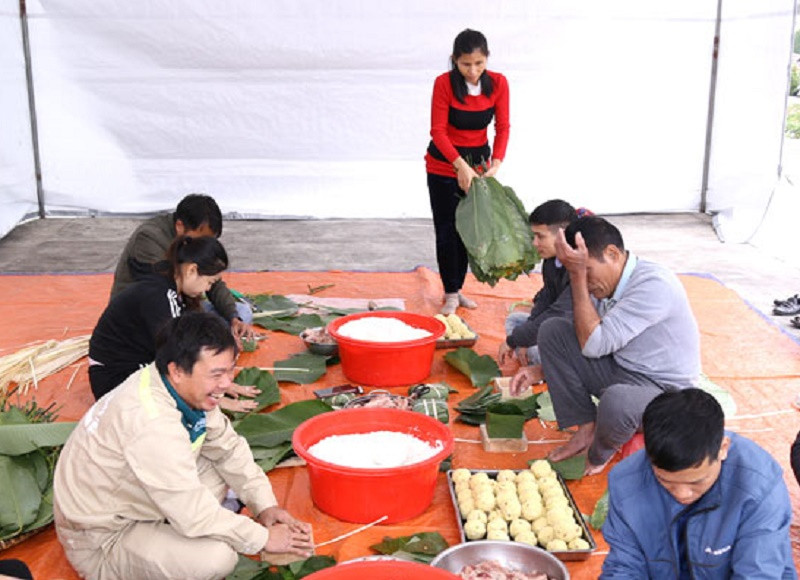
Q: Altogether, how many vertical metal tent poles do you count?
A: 2